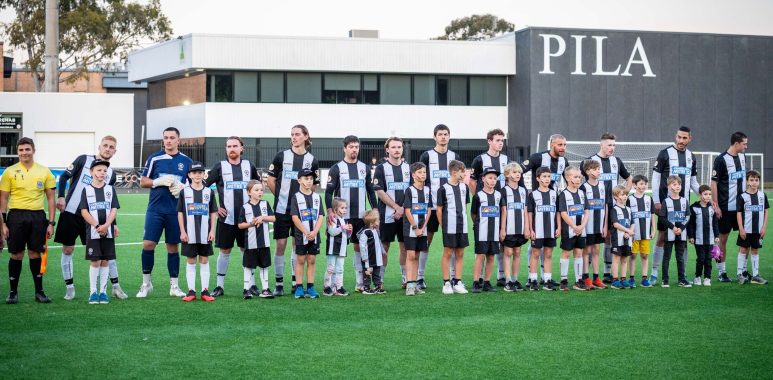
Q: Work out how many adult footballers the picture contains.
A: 12